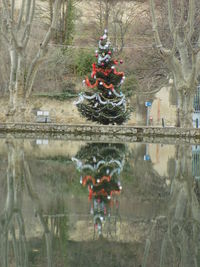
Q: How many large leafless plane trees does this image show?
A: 2